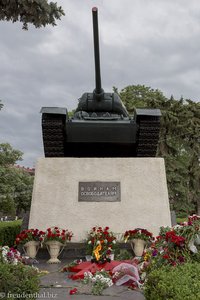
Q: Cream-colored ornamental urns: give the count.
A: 3